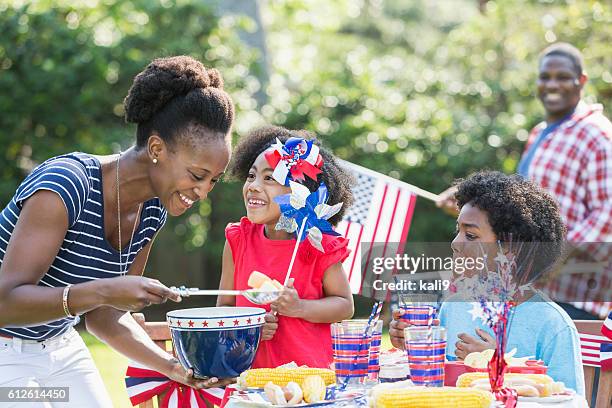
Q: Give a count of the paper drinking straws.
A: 3